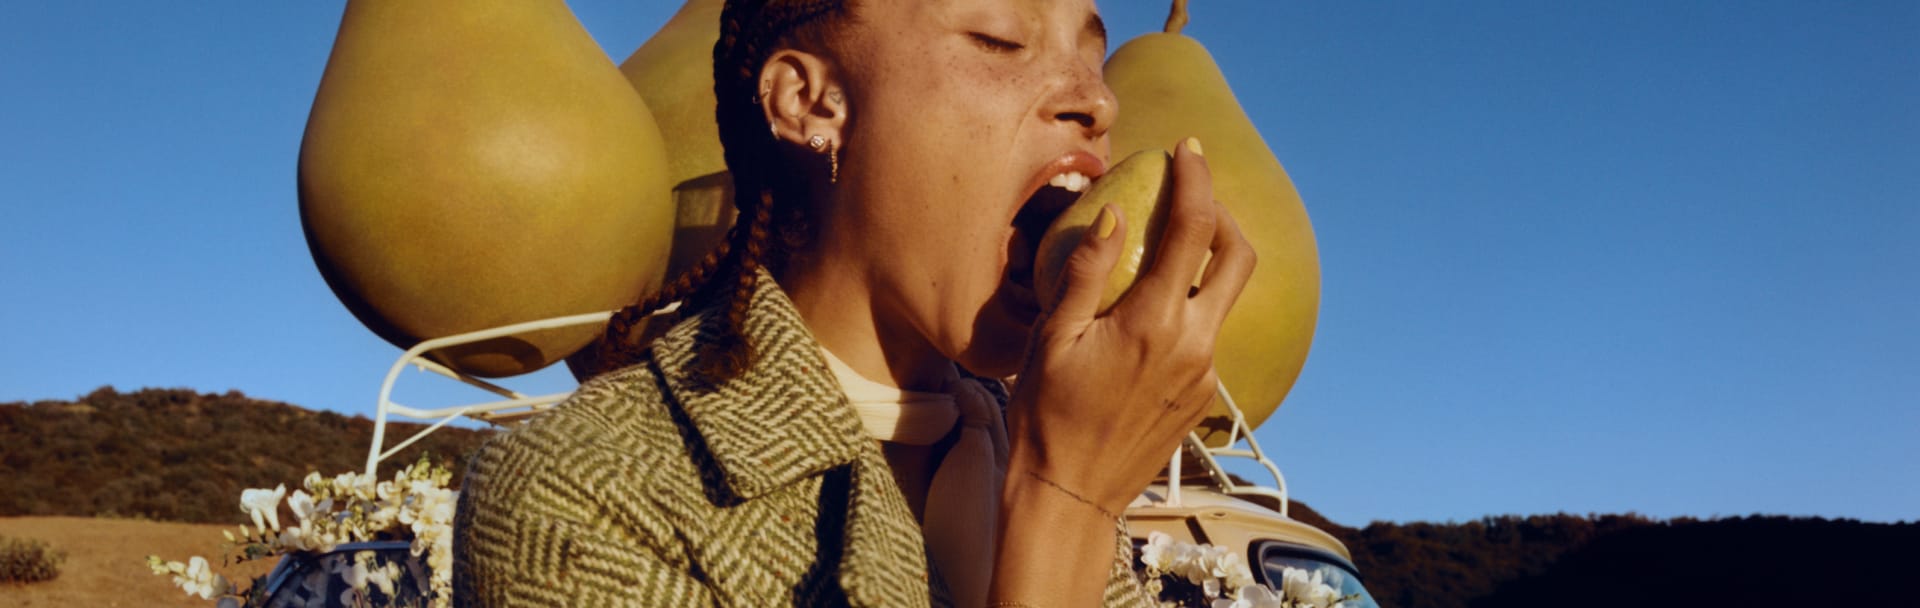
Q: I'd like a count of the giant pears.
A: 3